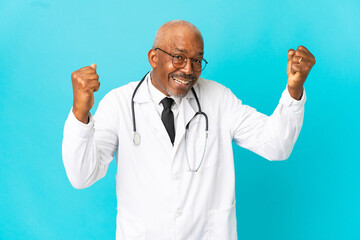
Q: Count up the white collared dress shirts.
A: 1